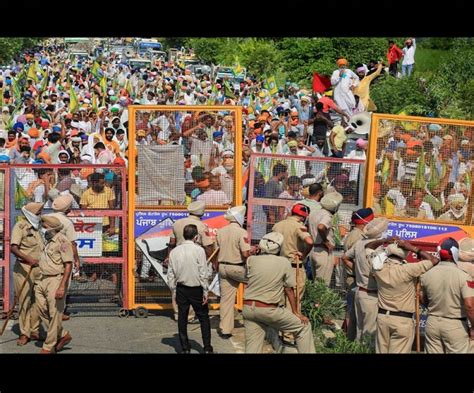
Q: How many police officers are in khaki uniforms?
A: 13